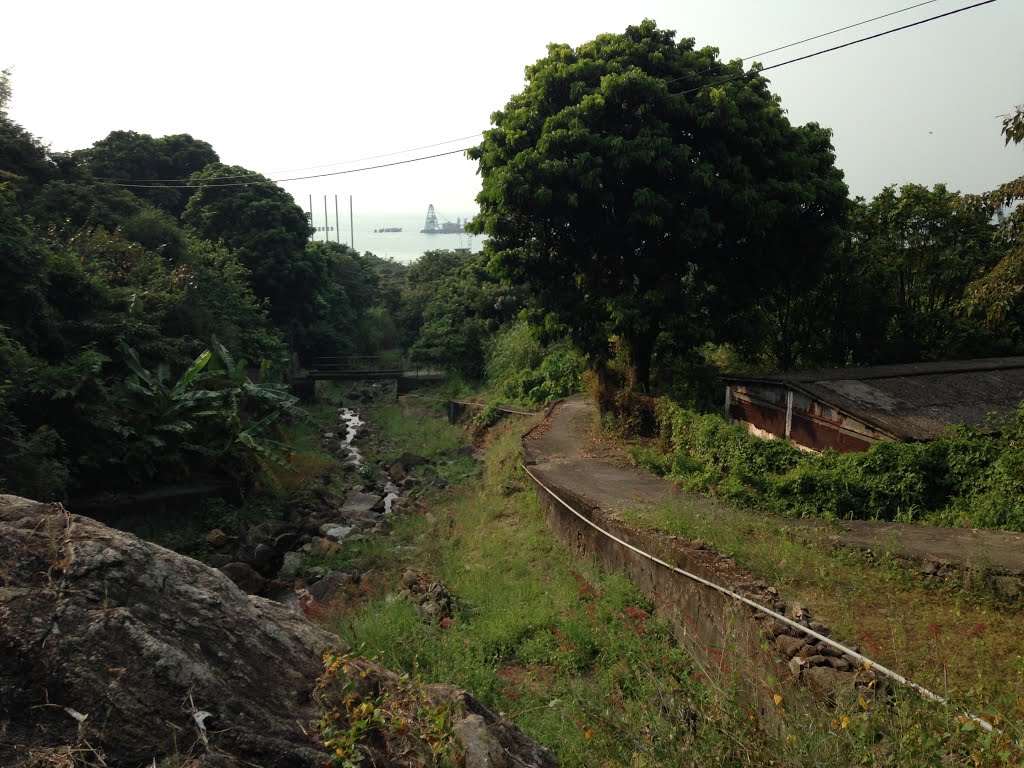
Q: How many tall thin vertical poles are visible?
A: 4